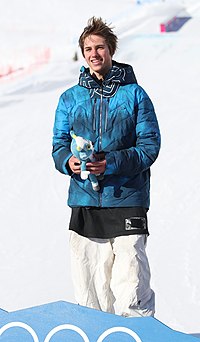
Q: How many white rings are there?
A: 3